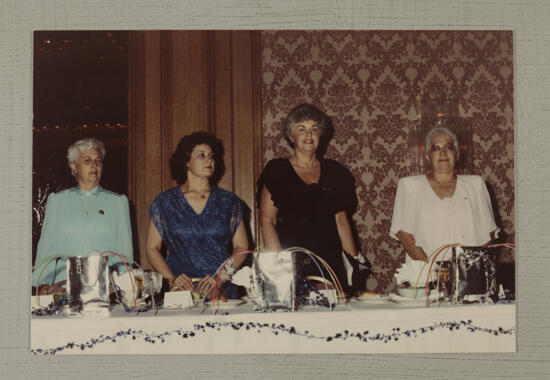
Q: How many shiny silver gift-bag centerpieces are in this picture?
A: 3